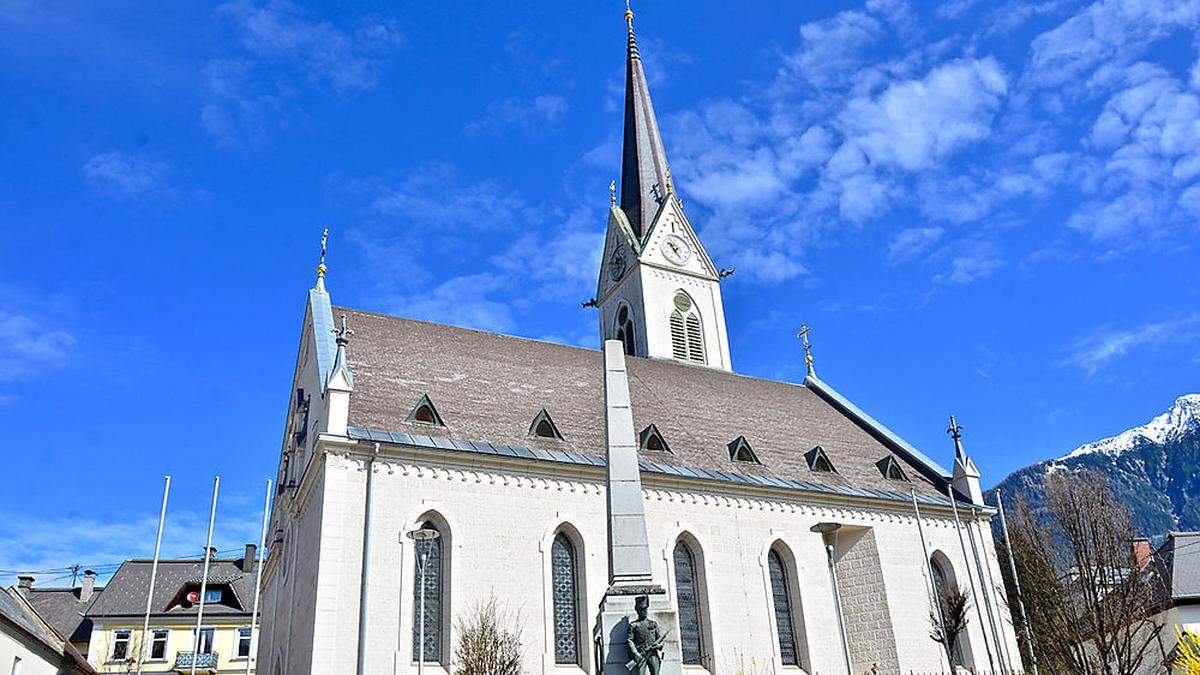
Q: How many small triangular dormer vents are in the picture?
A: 6